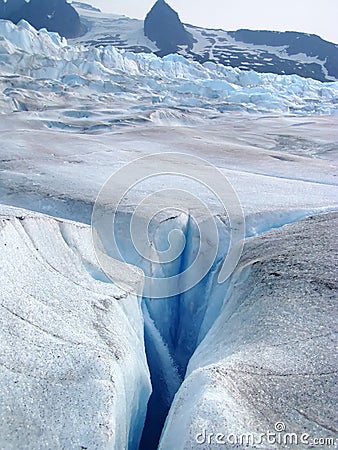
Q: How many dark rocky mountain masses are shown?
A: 3